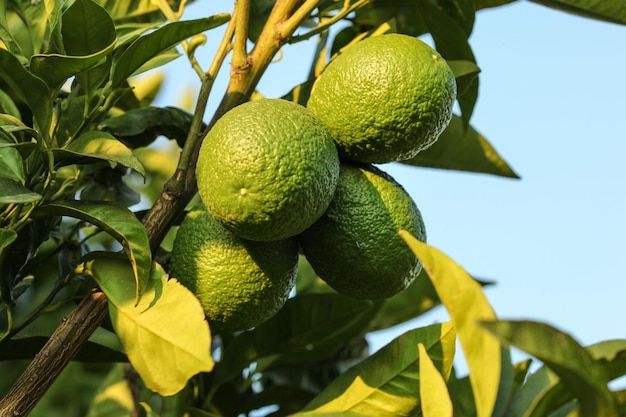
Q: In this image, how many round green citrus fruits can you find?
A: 4